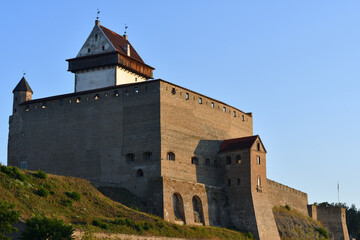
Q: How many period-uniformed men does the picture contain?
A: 0